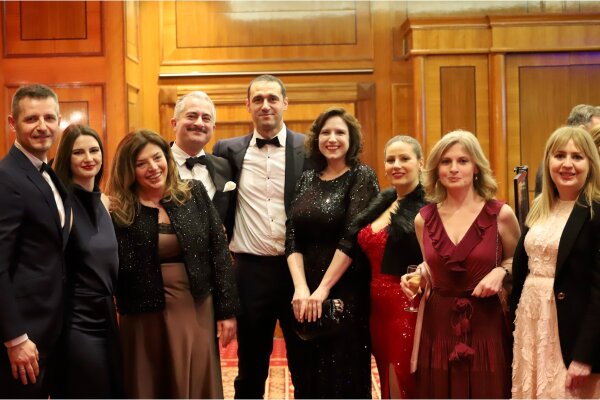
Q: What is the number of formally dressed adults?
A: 9